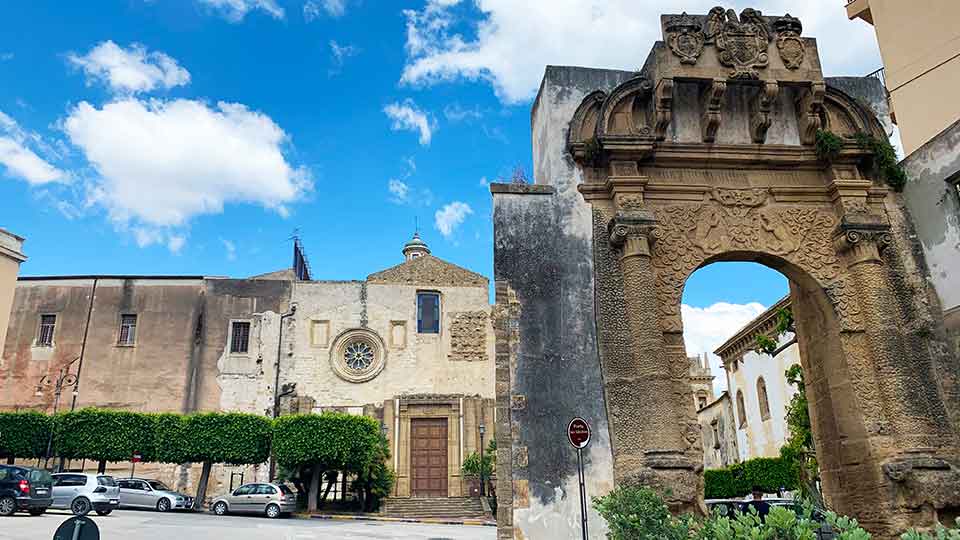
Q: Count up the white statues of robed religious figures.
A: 0